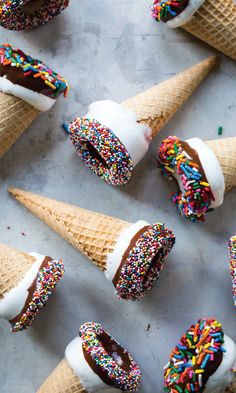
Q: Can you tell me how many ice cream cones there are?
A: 10